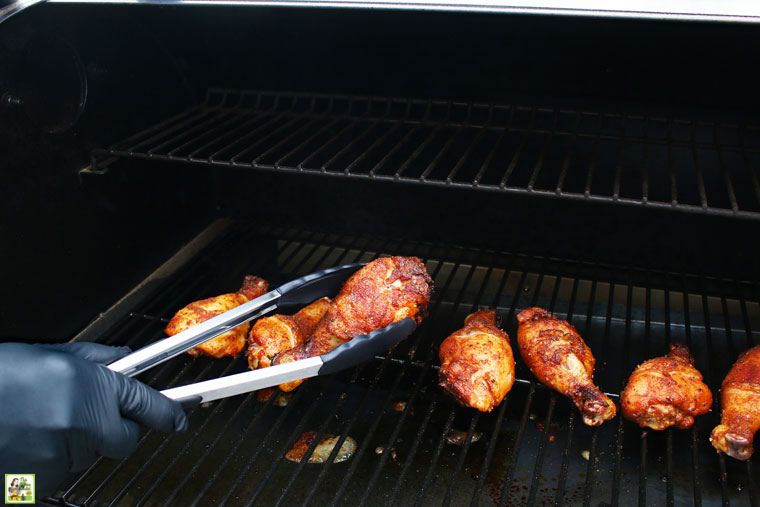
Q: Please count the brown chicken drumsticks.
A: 7